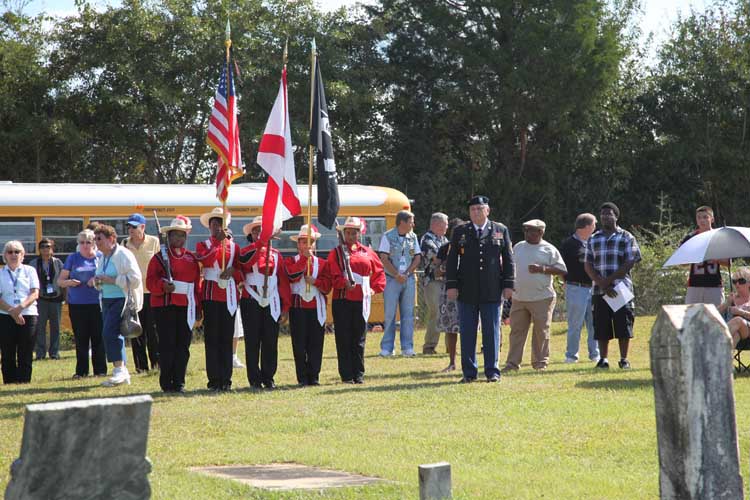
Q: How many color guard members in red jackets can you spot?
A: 5